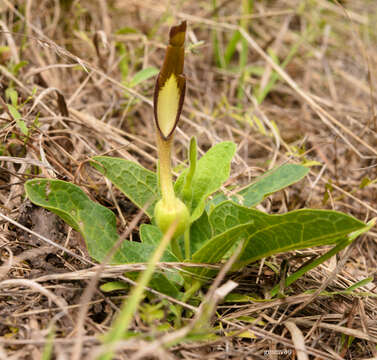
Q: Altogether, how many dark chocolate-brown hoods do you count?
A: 1